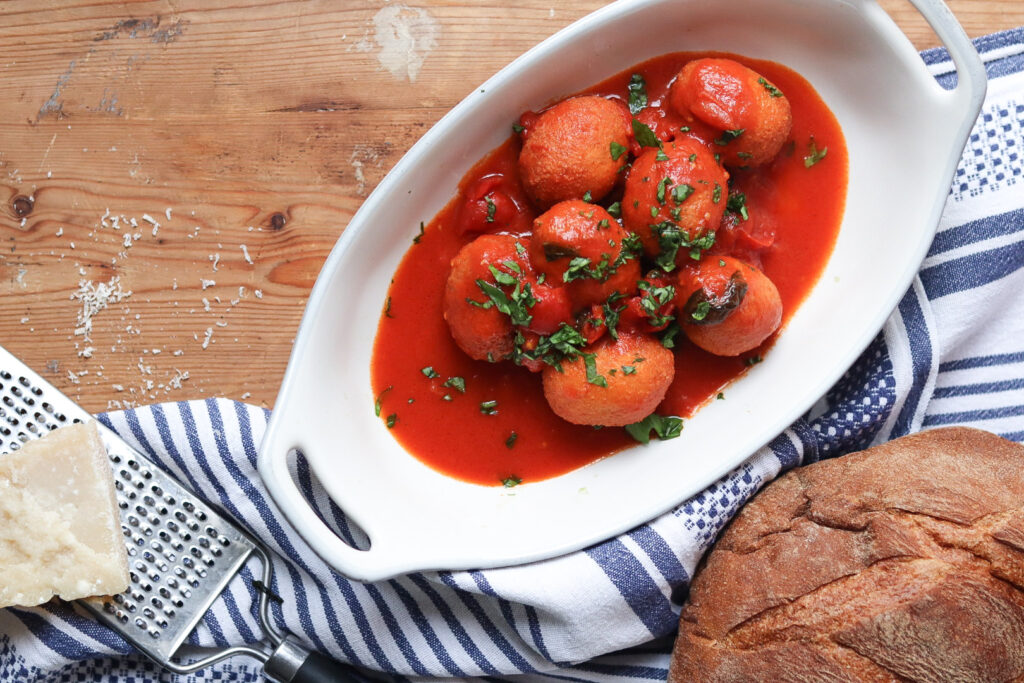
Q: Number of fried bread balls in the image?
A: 7